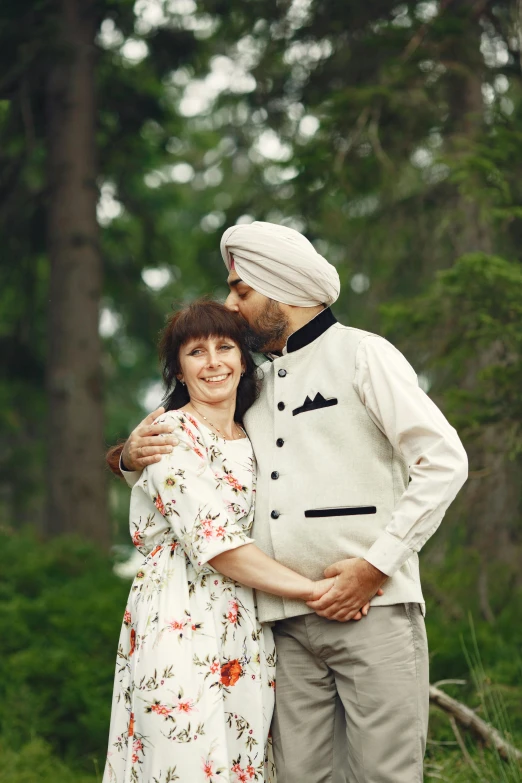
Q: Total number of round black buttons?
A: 5